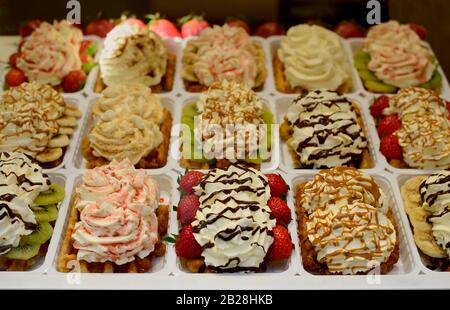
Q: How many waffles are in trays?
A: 15